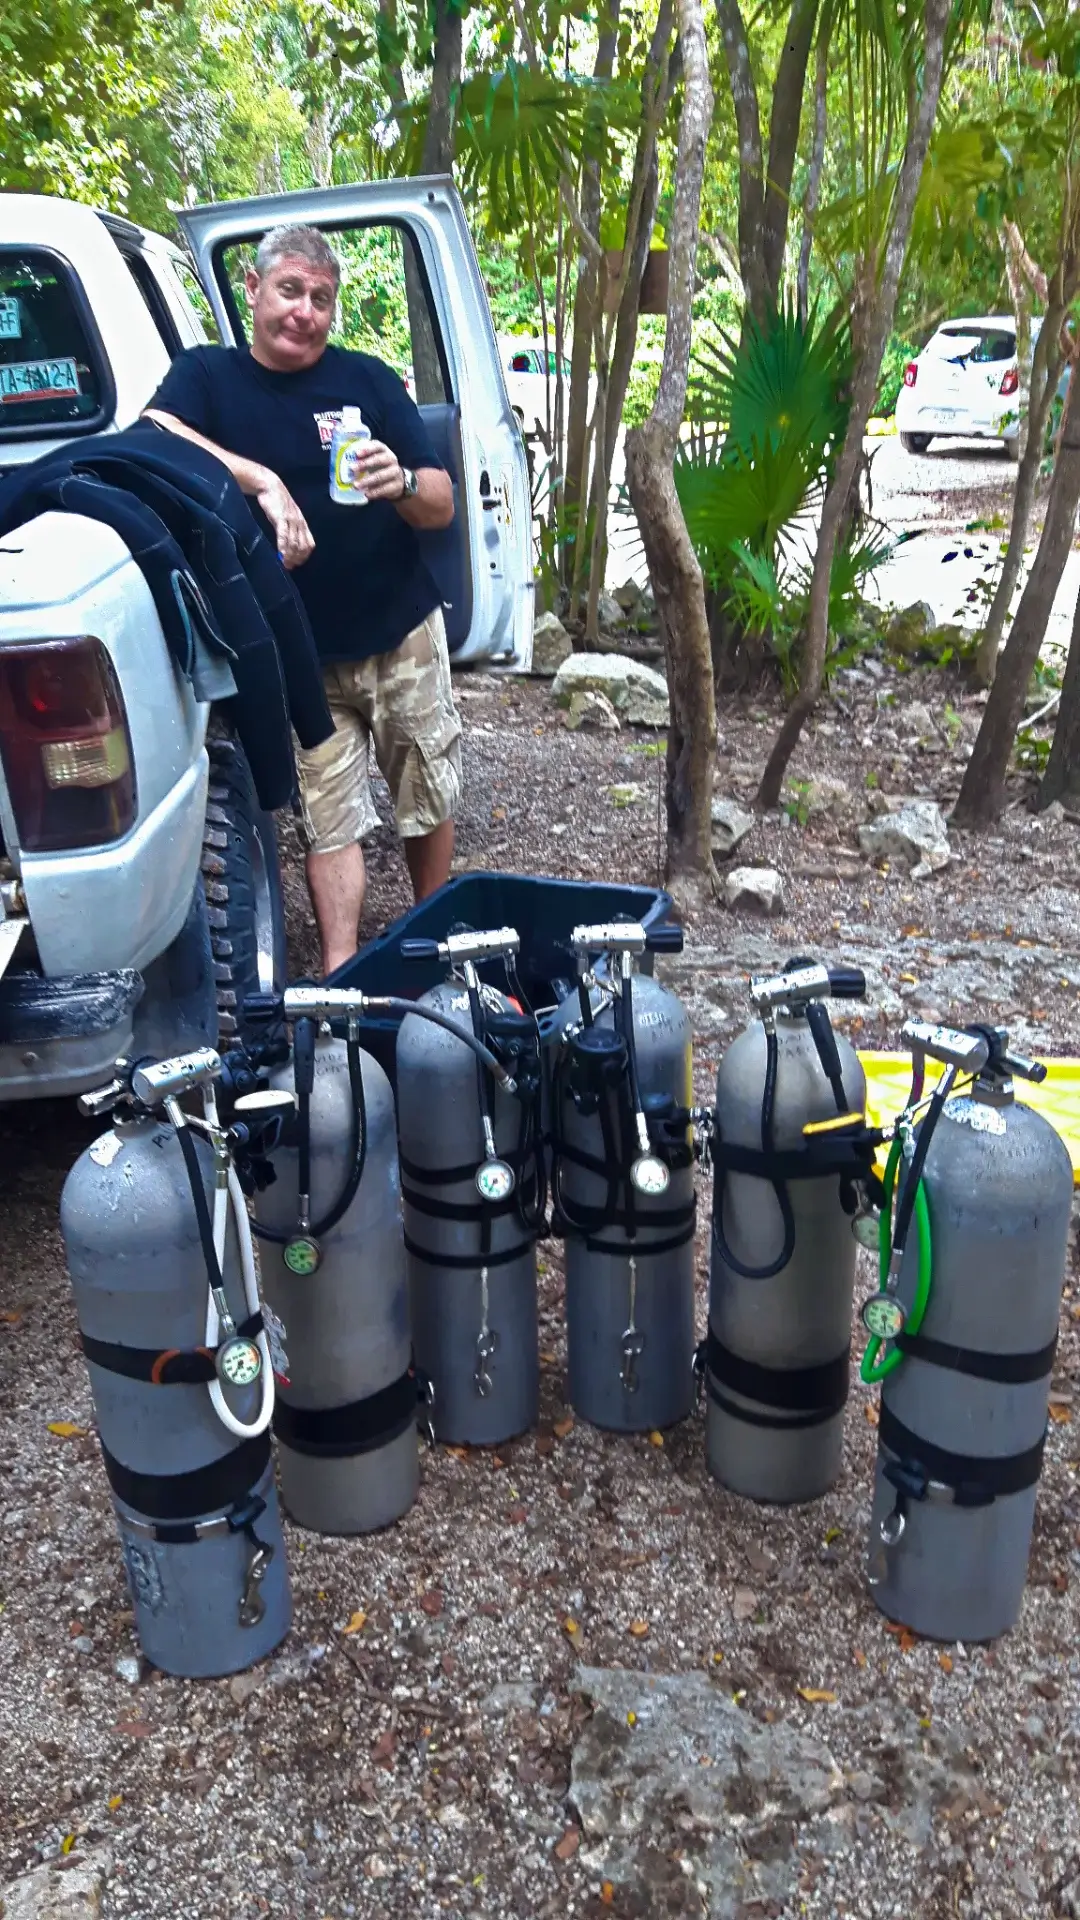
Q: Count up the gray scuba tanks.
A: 6